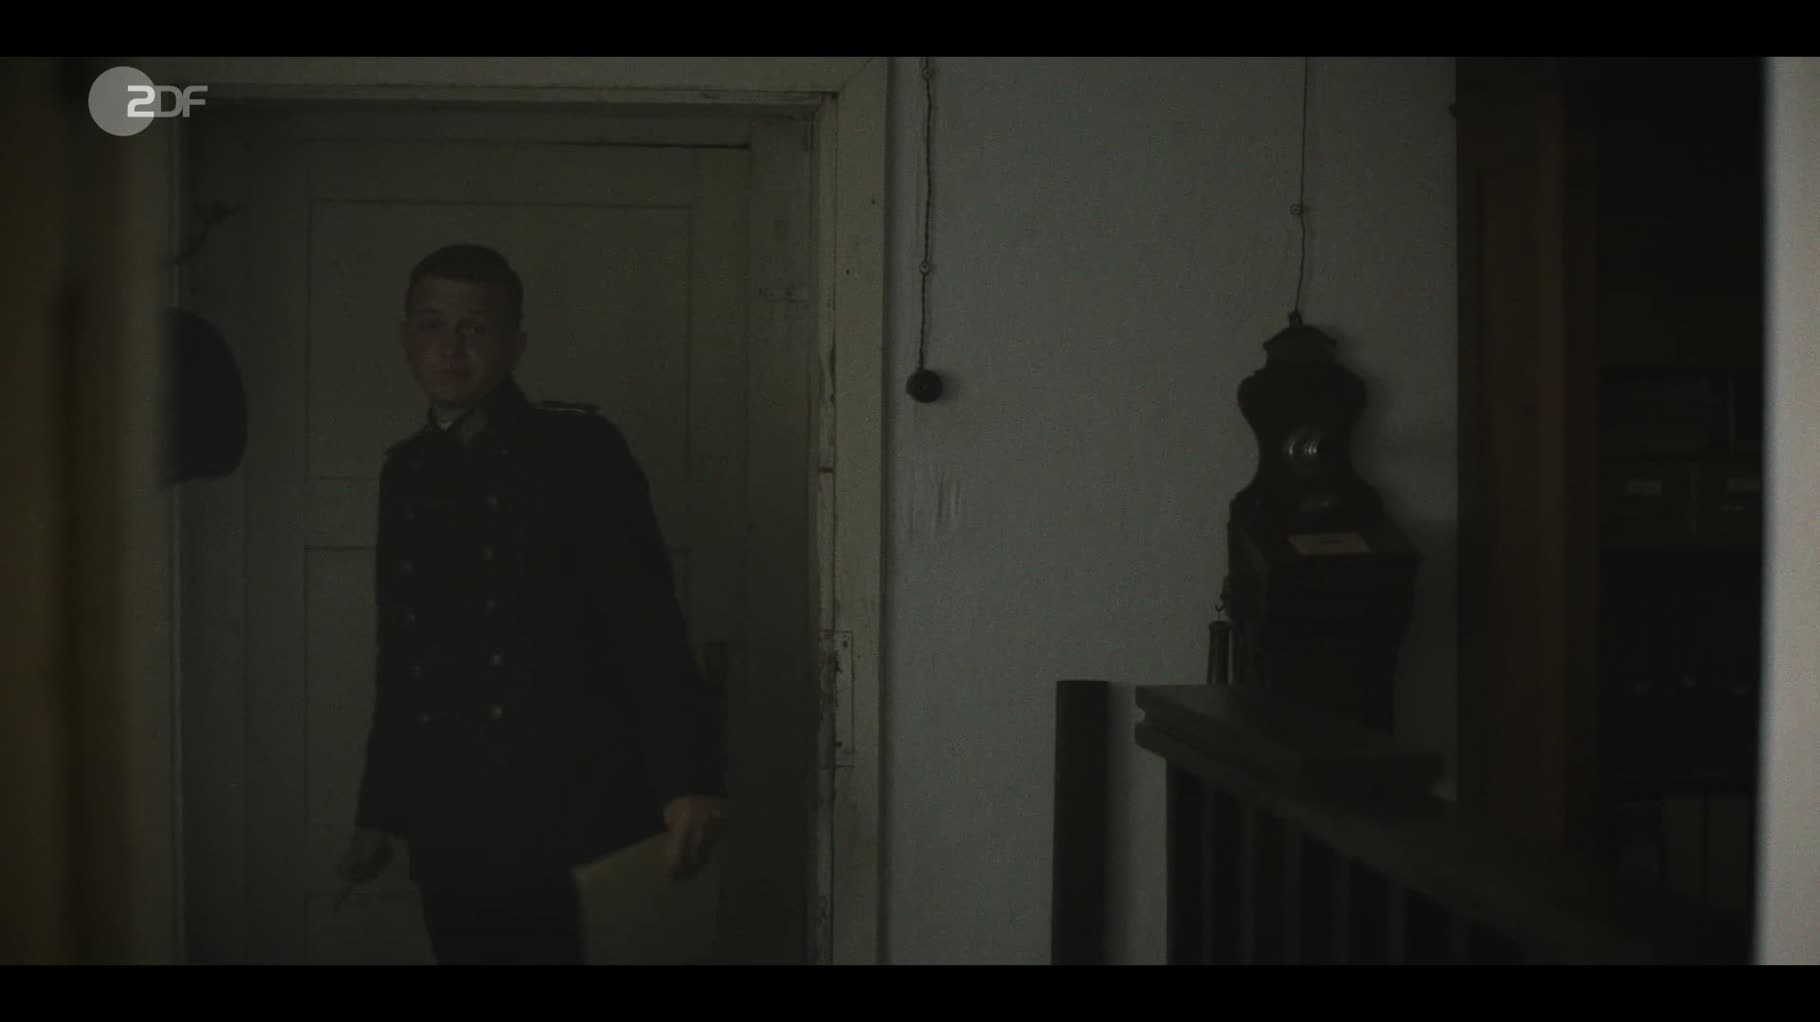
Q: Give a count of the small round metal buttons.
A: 12